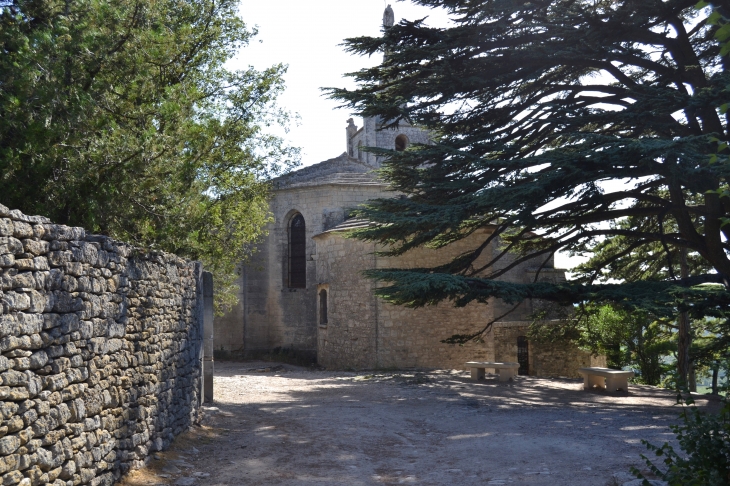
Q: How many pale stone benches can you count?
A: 2